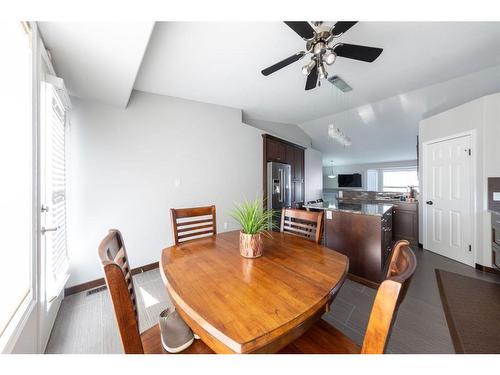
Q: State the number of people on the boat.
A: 0